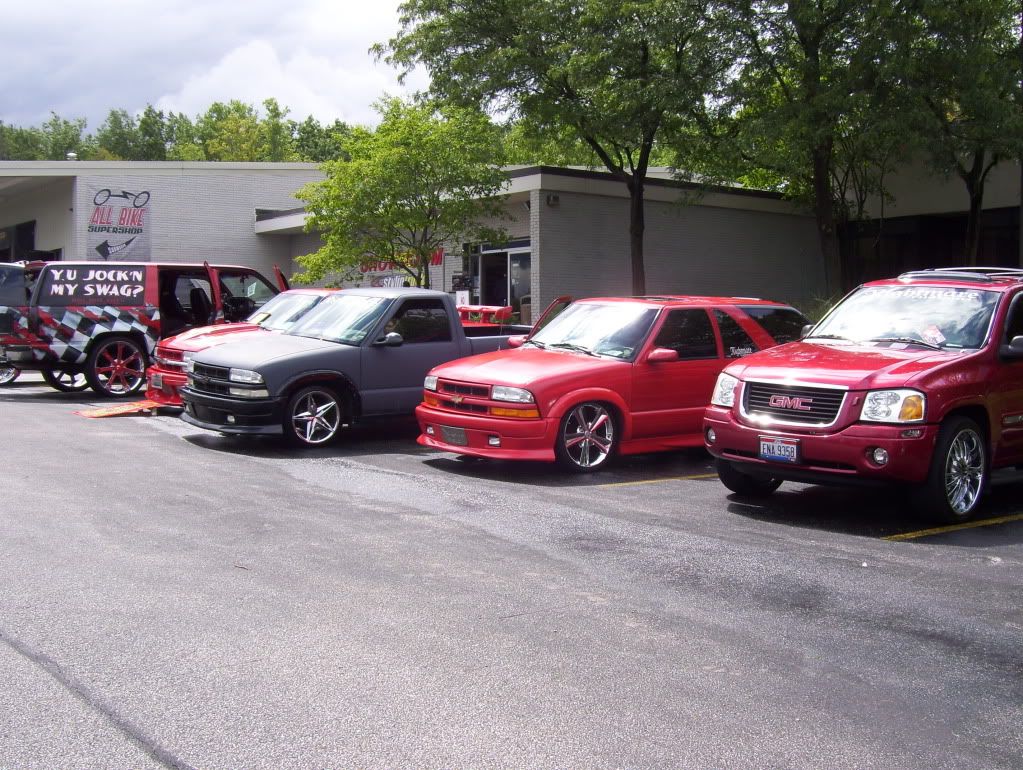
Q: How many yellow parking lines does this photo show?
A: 2